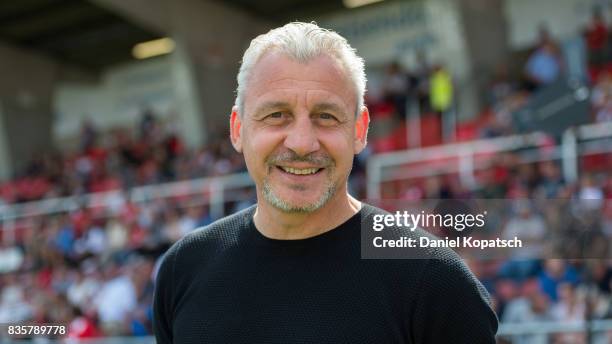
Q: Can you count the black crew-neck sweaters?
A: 1